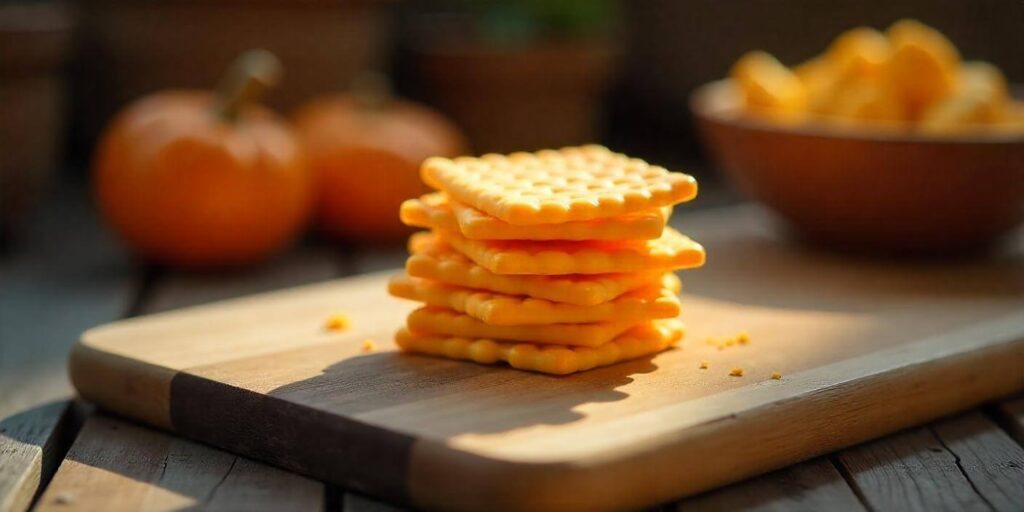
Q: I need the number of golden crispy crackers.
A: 7